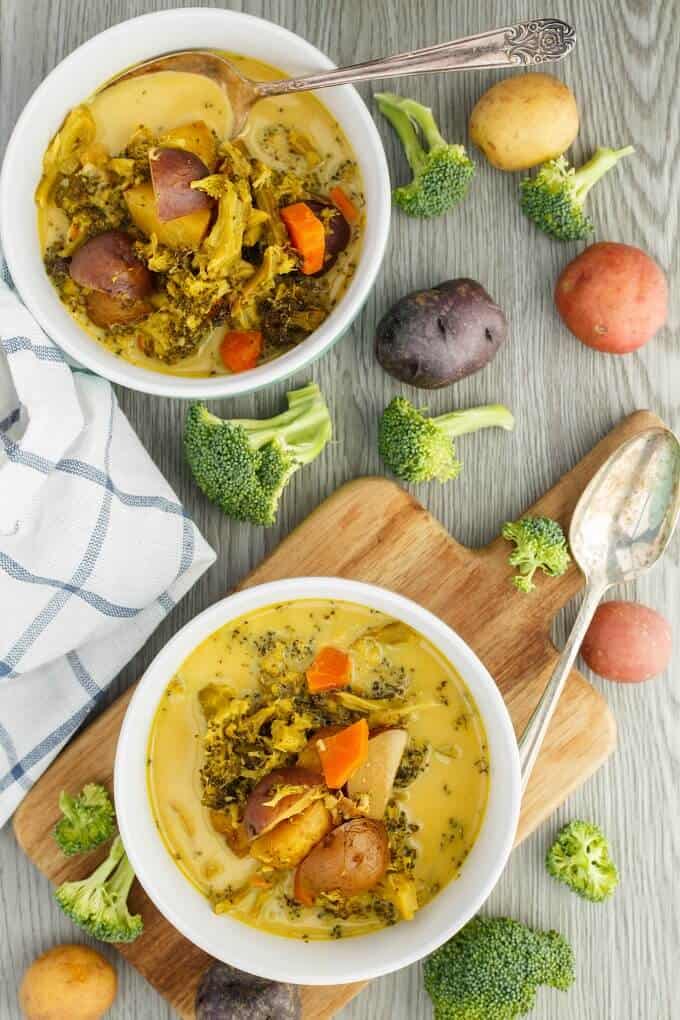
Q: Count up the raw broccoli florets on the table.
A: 9